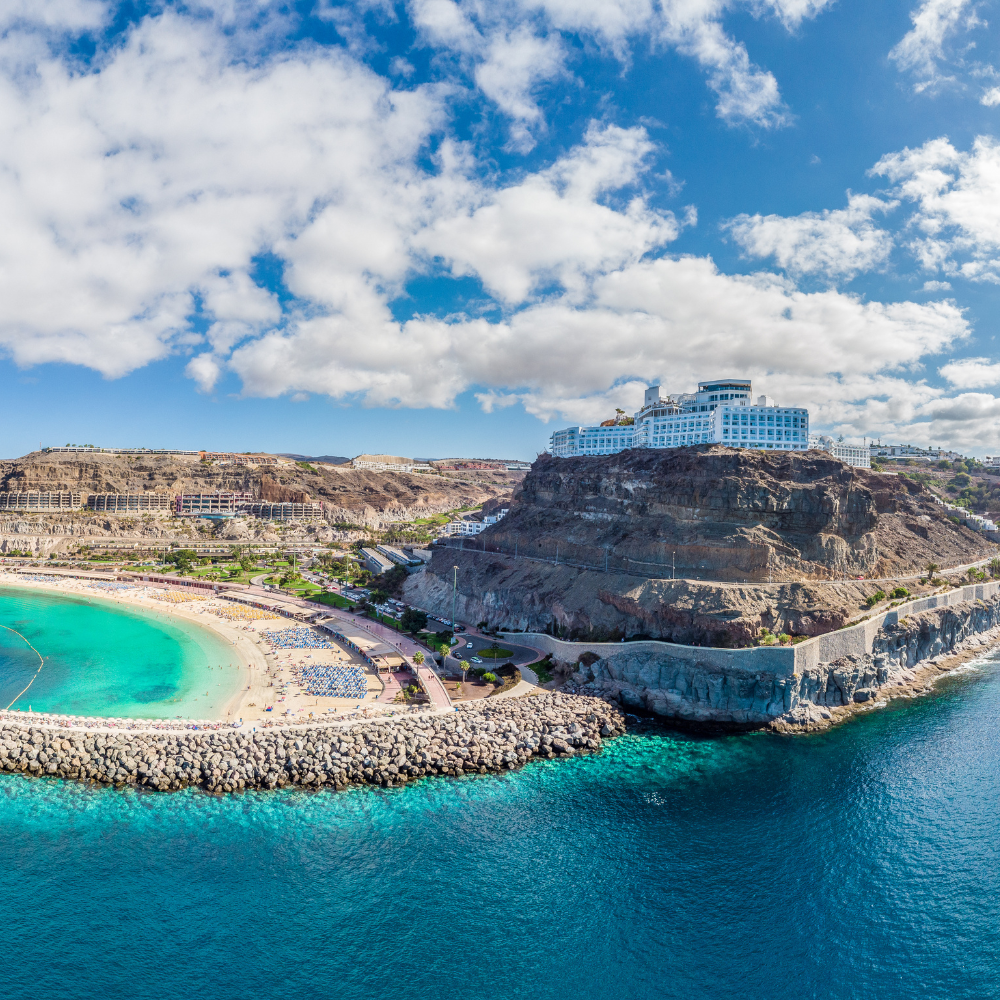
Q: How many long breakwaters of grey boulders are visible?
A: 1